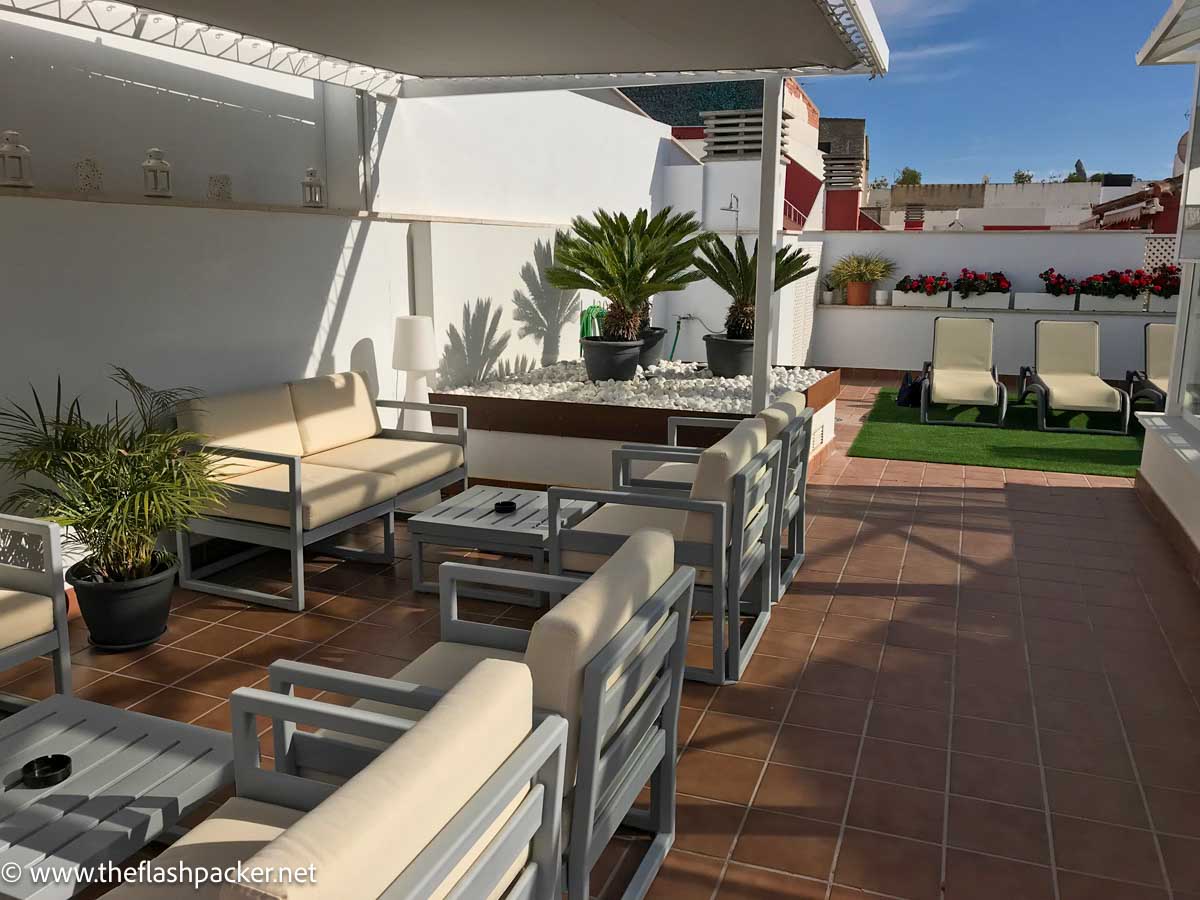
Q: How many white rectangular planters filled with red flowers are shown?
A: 5